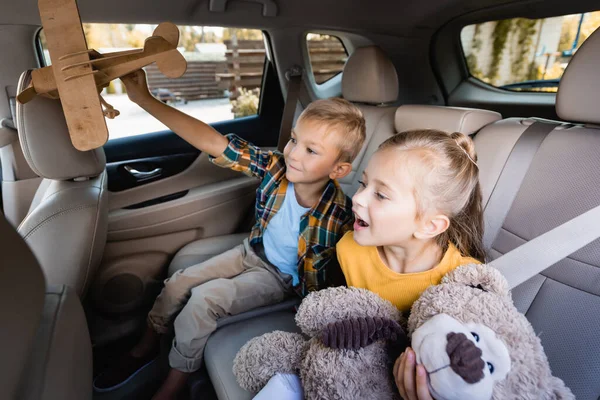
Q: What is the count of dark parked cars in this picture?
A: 0